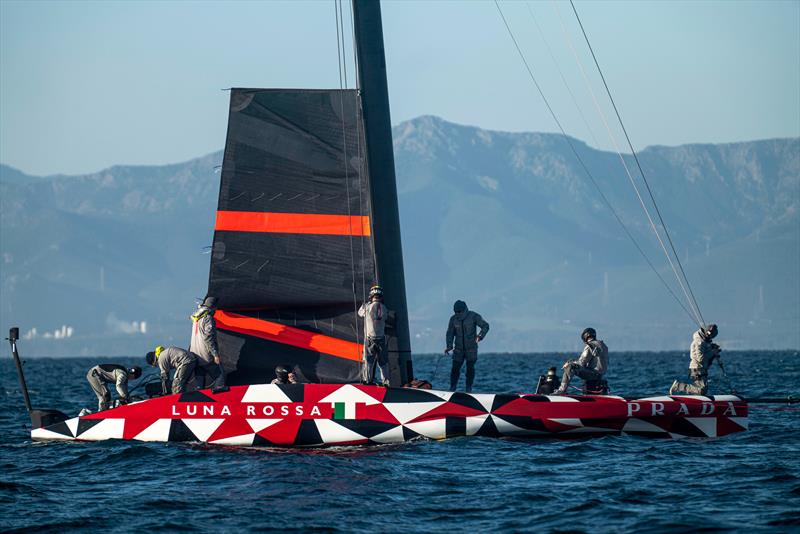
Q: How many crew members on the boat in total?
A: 8